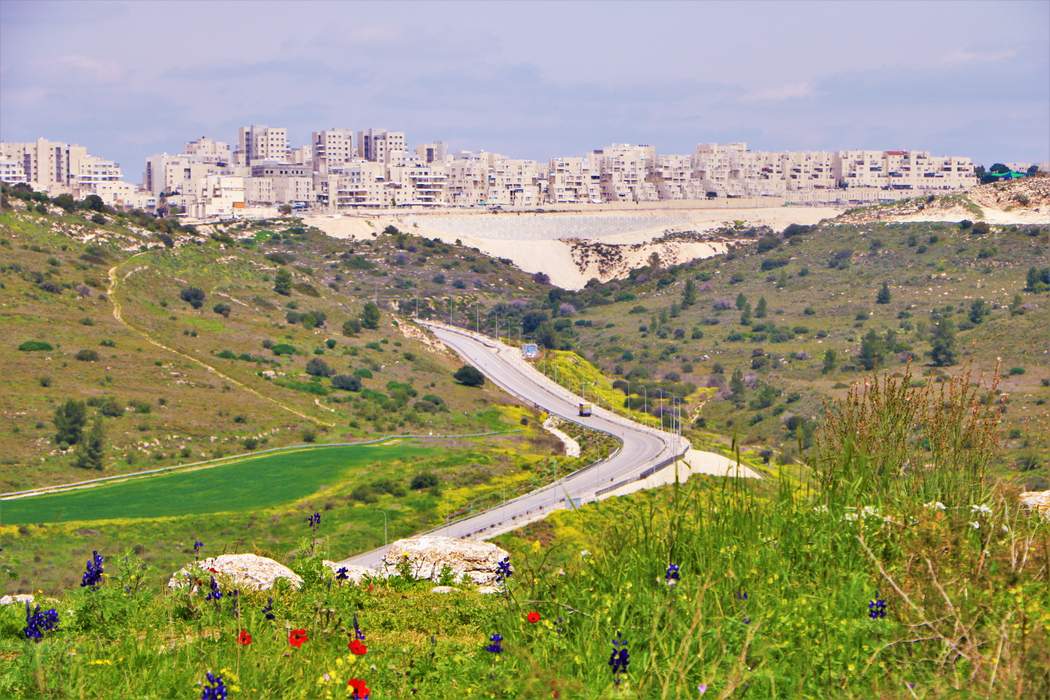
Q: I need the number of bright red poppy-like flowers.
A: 5